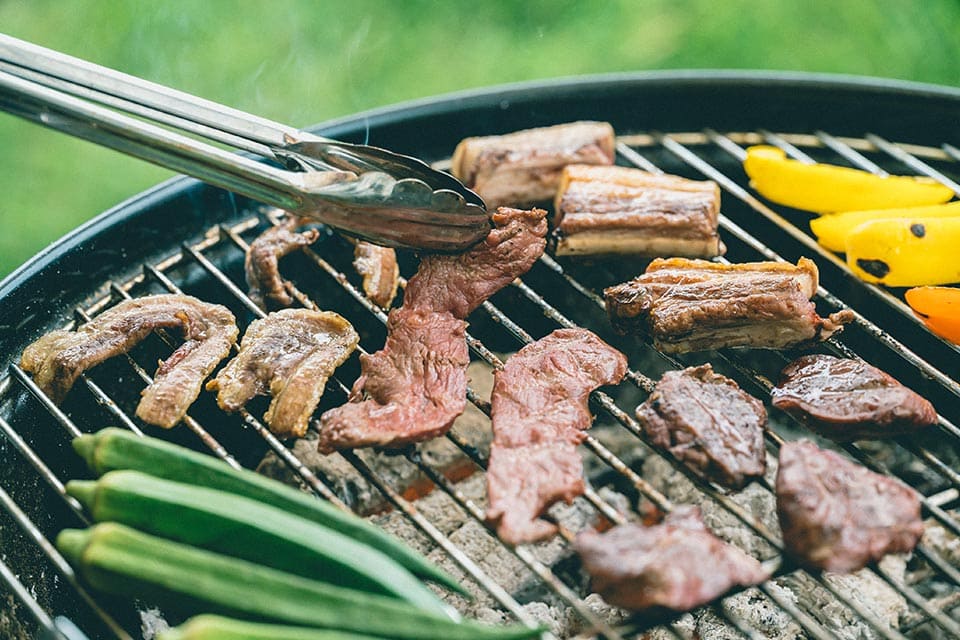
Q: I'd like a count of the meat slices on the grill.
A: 13